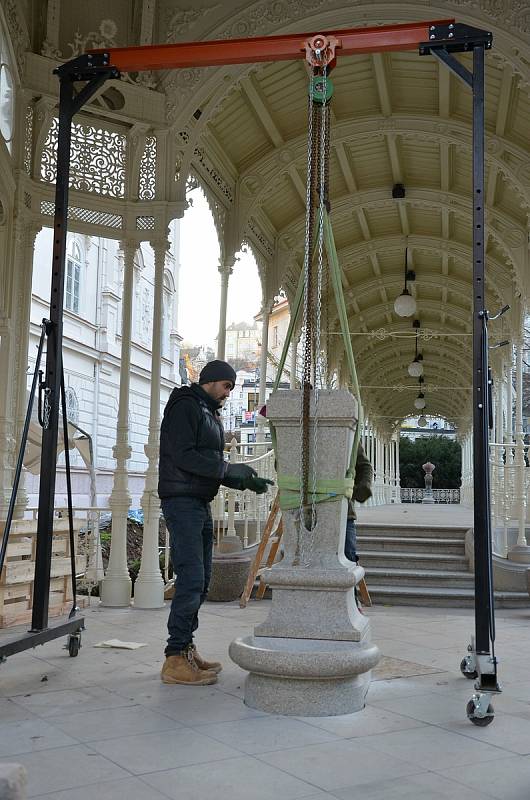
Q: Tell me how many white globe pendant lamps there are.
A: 4